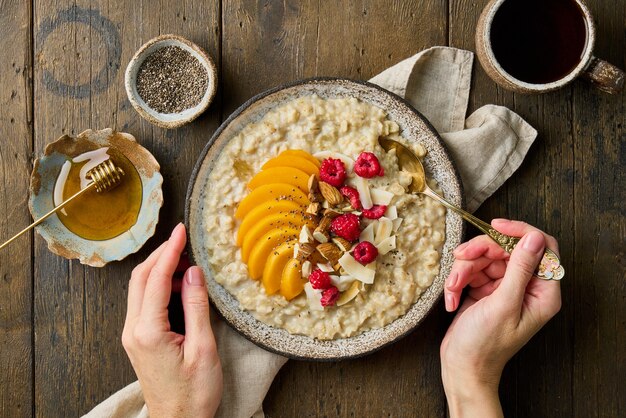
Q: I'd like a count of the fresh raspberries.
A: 8